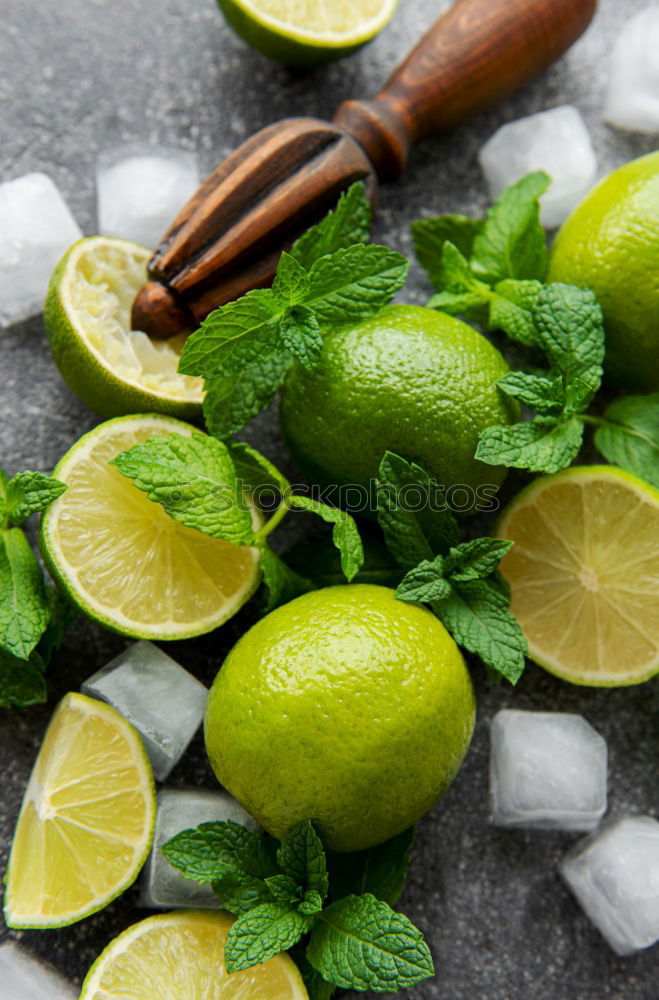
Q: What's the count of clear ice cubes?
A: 9